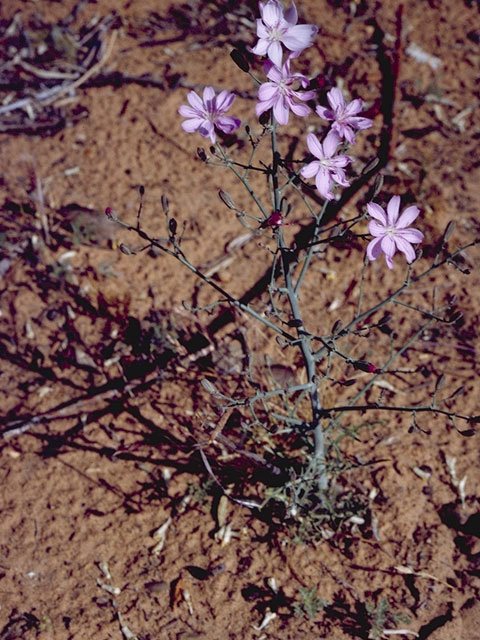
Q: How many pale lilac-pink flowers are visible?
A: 6